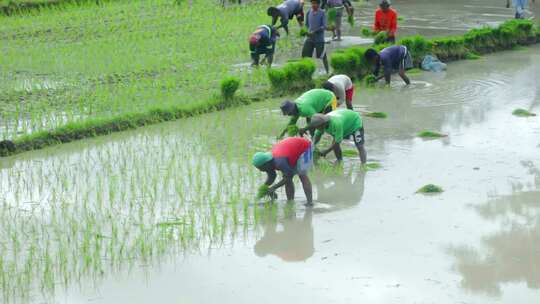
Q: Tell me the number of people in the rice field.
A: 11